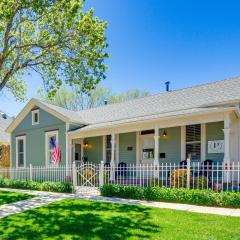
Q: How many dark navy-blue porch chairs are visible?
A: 4